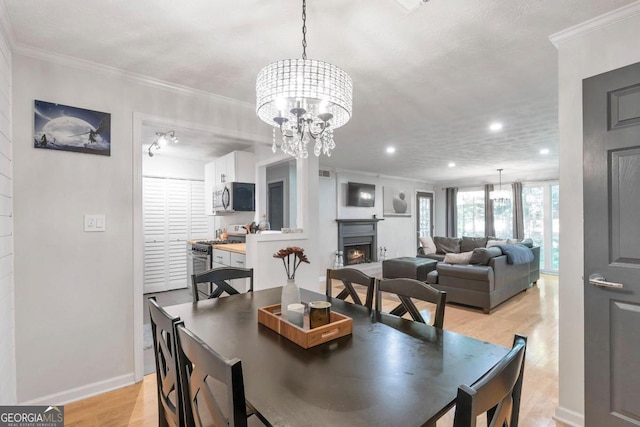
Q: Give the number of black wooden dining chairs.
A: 6